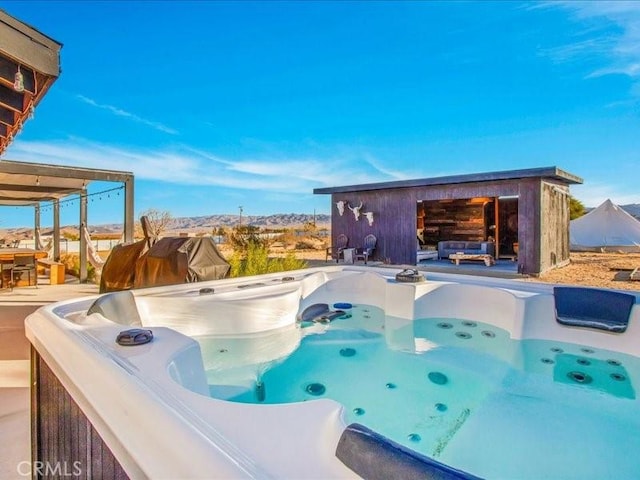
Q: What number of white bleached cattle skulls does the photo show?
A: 3